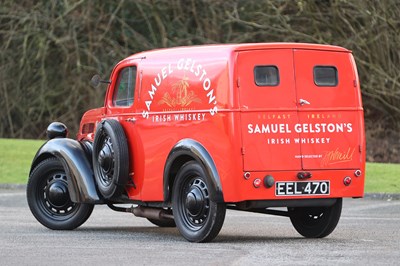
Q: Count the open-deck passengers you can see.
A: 0